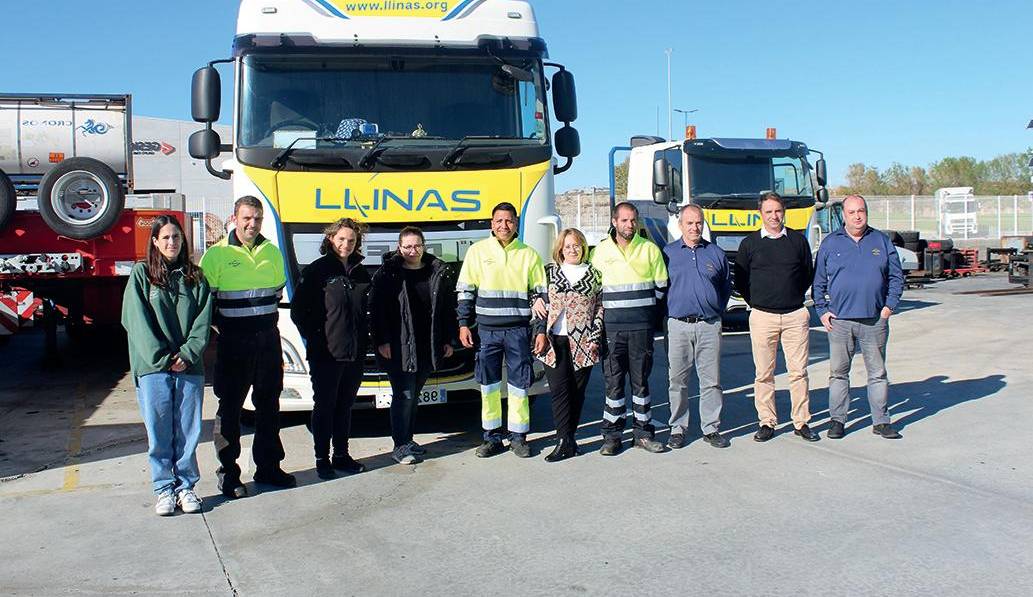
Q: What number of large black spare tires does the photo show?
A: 2